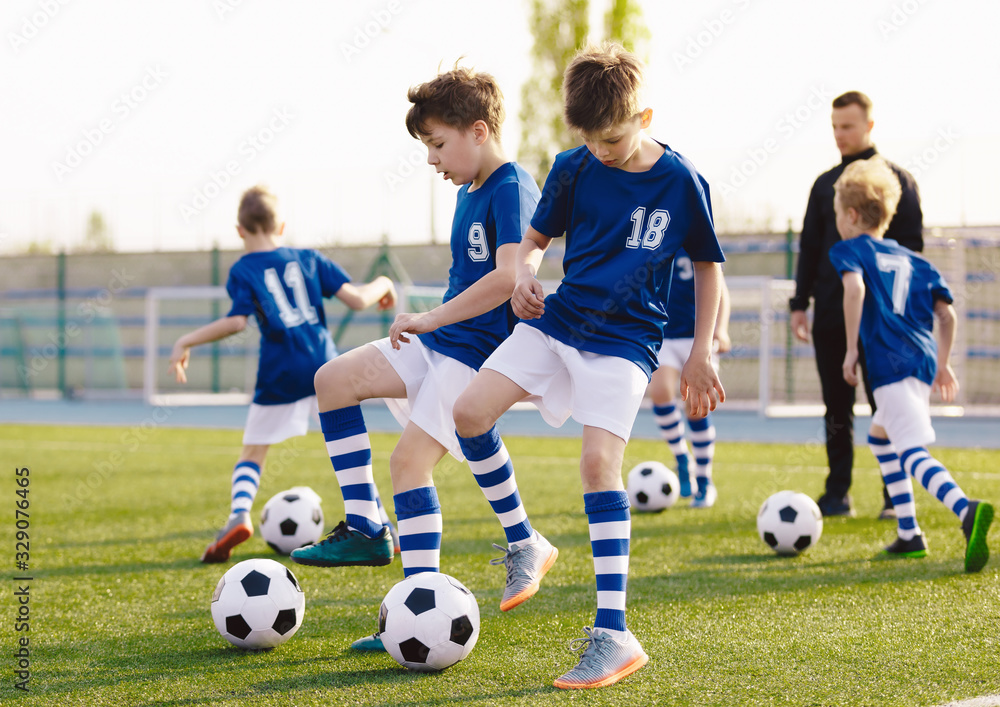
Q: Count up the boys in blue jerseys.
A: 5